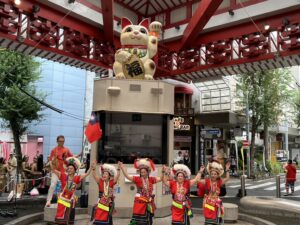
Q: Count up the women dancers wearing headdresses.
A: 5